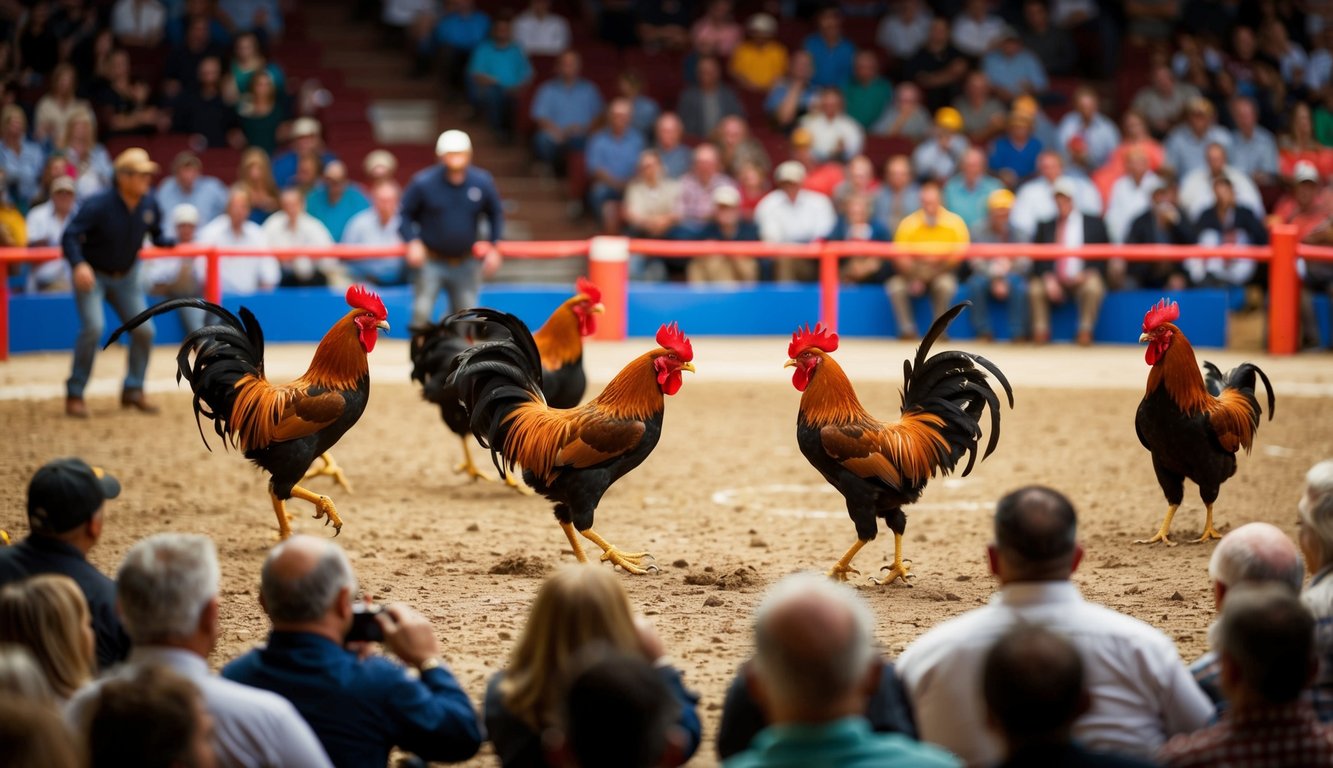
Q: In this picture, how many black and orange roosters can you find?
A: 5